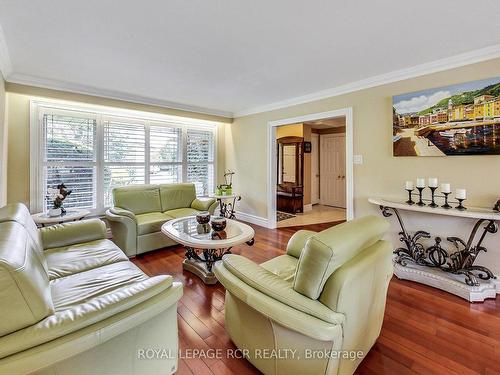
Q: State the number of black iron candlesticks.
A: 5